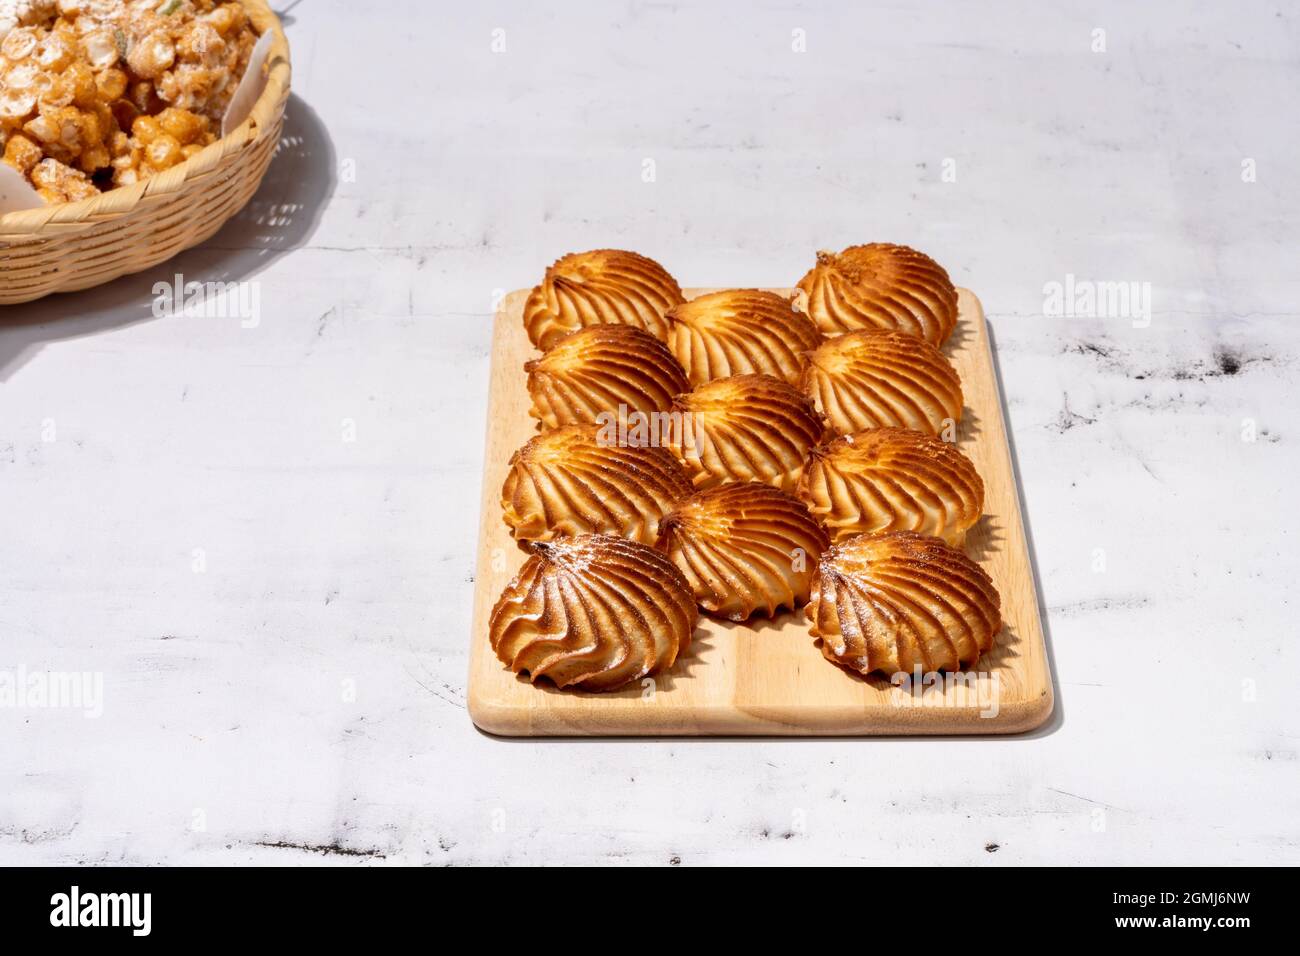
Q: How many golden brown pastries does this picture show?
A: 11